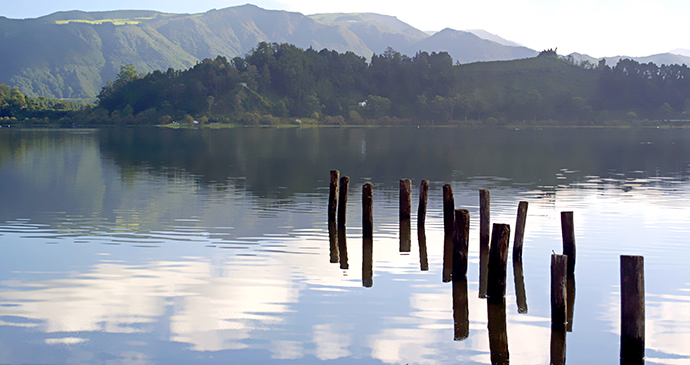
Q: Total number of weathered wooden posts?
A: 13